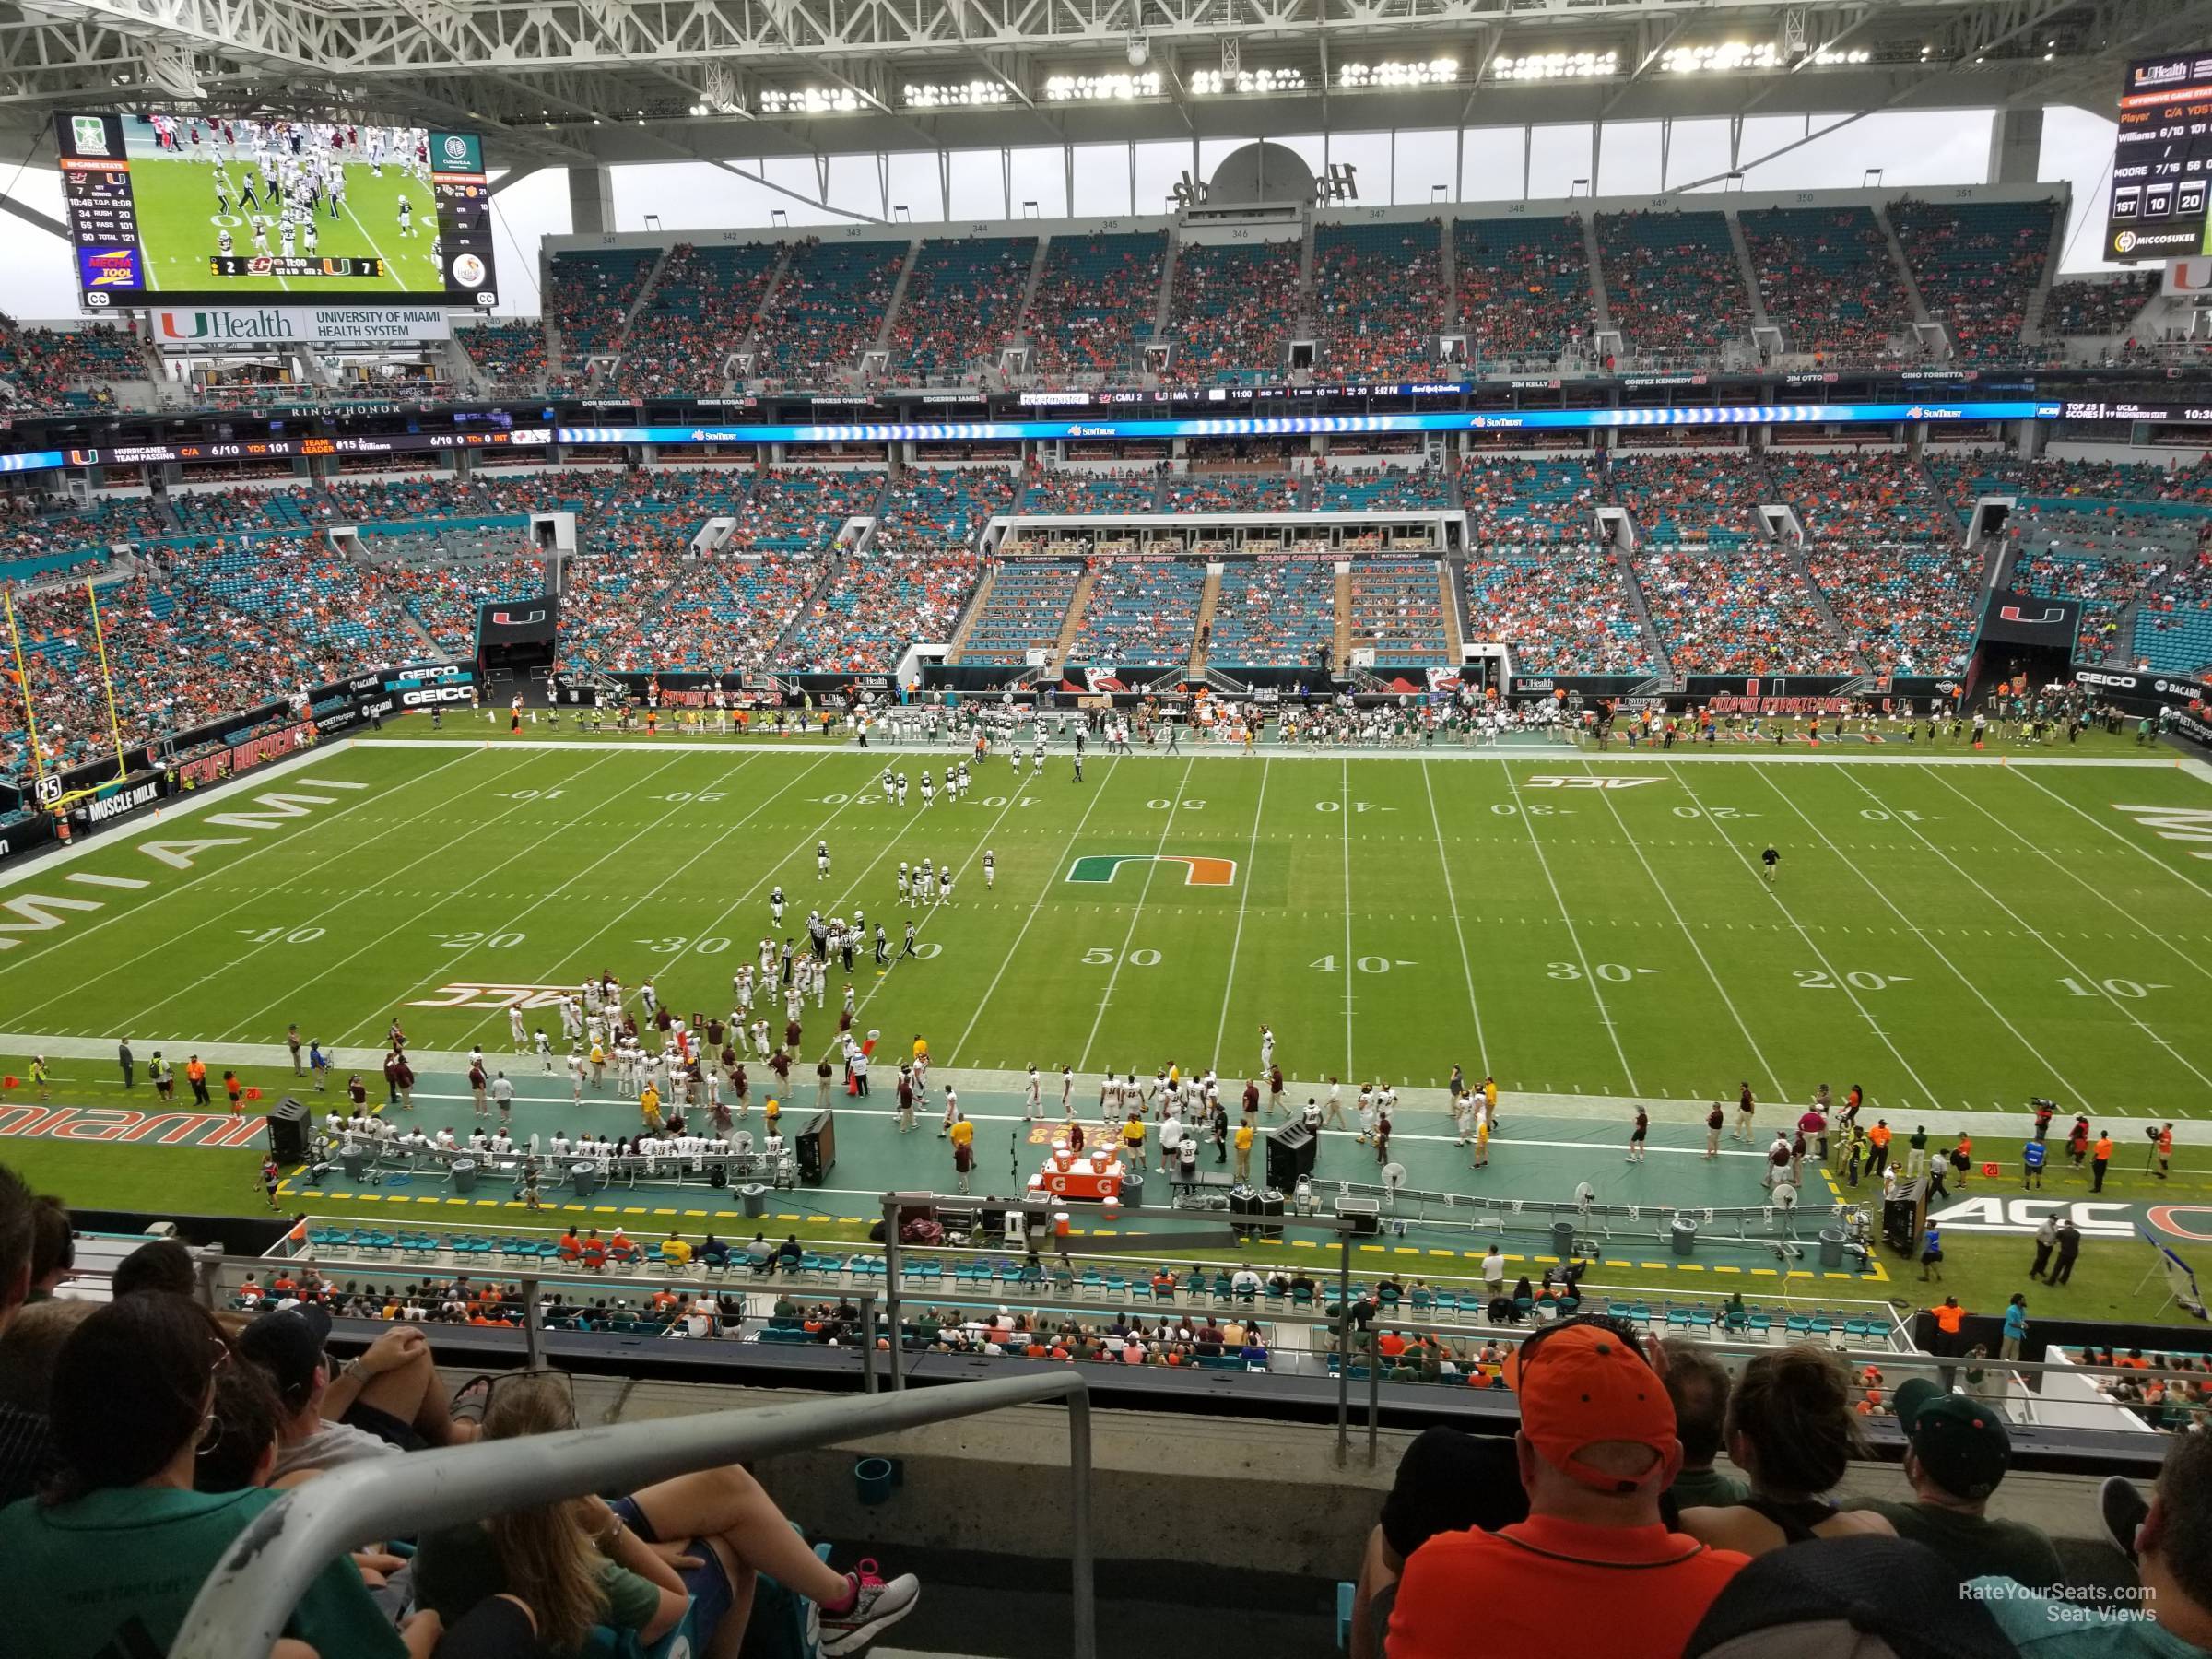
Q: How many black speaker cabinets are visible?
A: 4